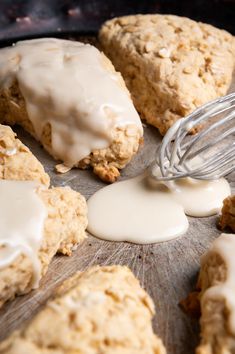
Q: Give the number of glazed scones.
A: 3